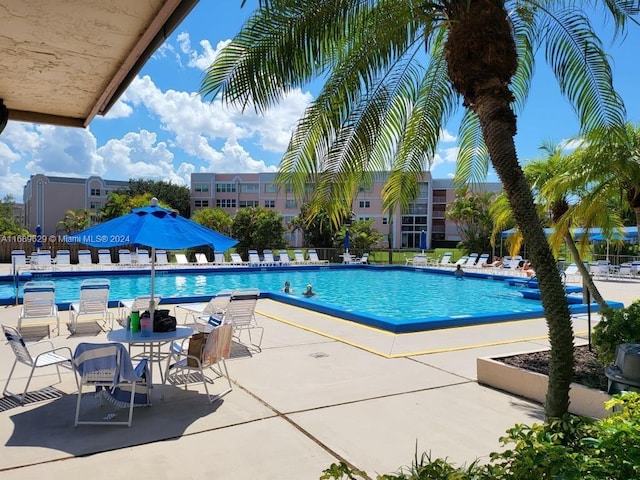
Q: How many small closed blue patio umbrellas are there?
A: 3